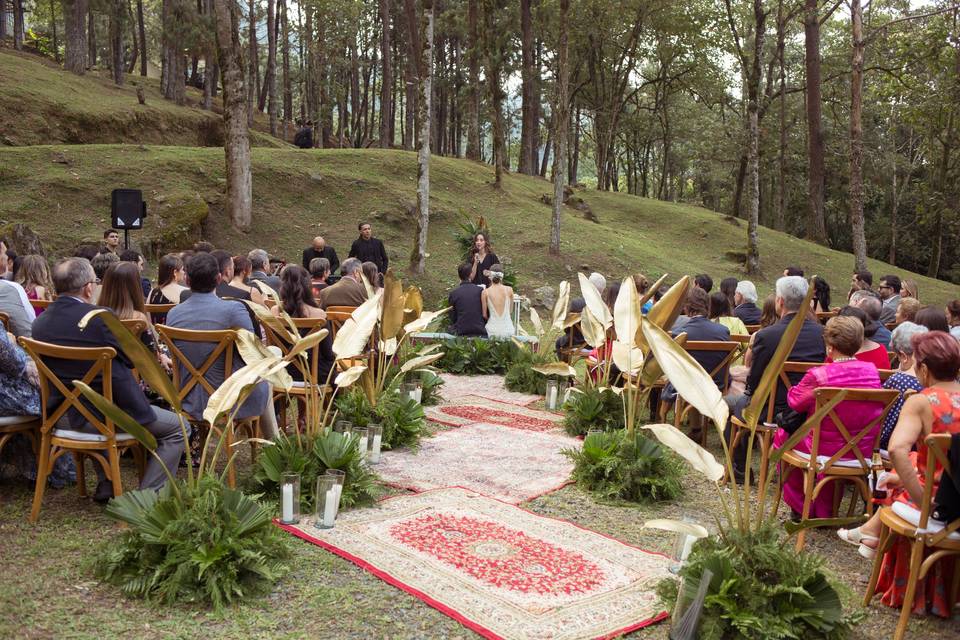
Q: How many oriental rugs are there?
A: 4